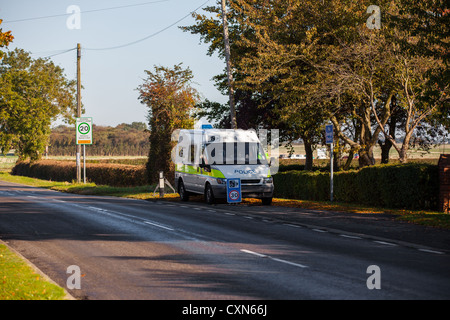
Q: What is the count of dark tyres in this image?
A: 3